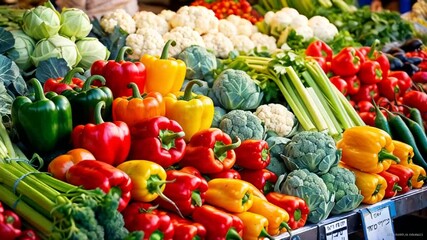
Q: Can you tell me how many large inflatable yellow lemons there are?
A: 0